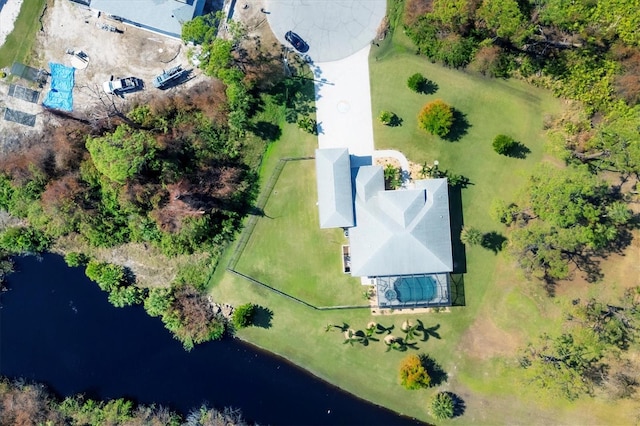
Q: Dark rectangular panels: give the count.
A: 3